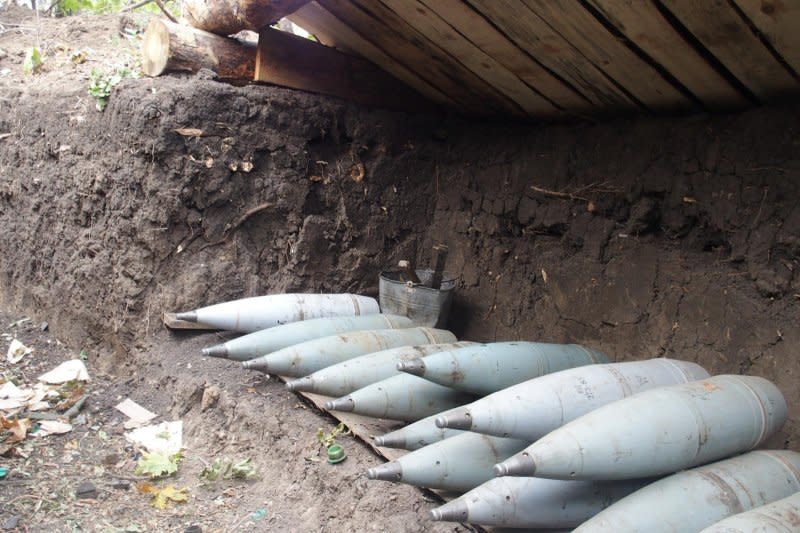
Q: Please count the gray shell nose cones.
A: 11